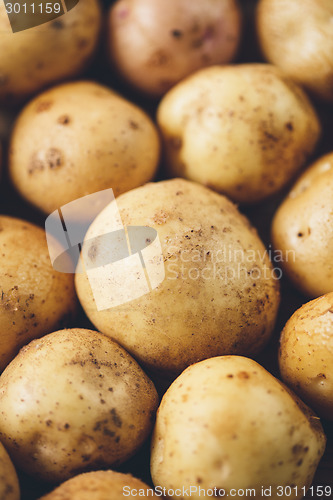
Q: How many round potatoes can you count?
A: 13